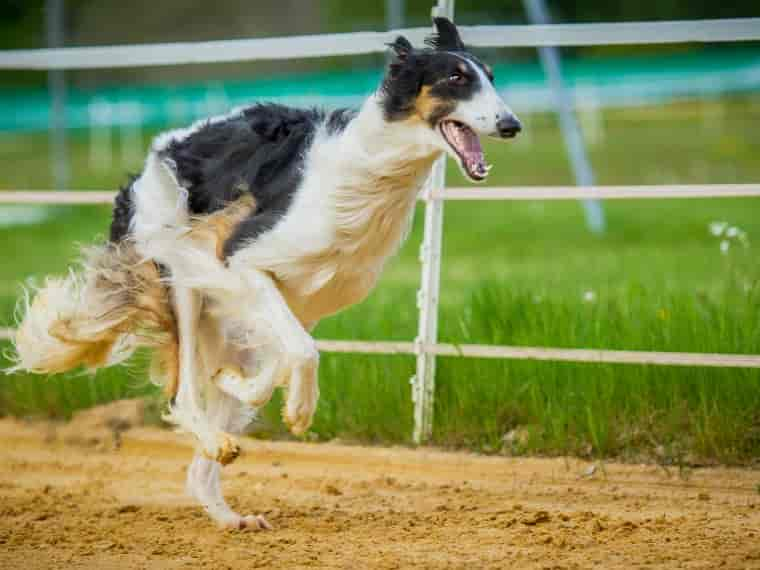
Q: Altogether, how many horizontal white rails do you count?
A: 3